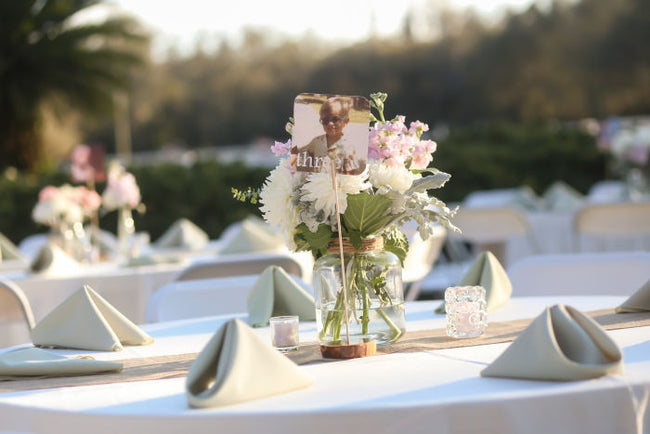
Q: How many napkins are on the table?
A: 7